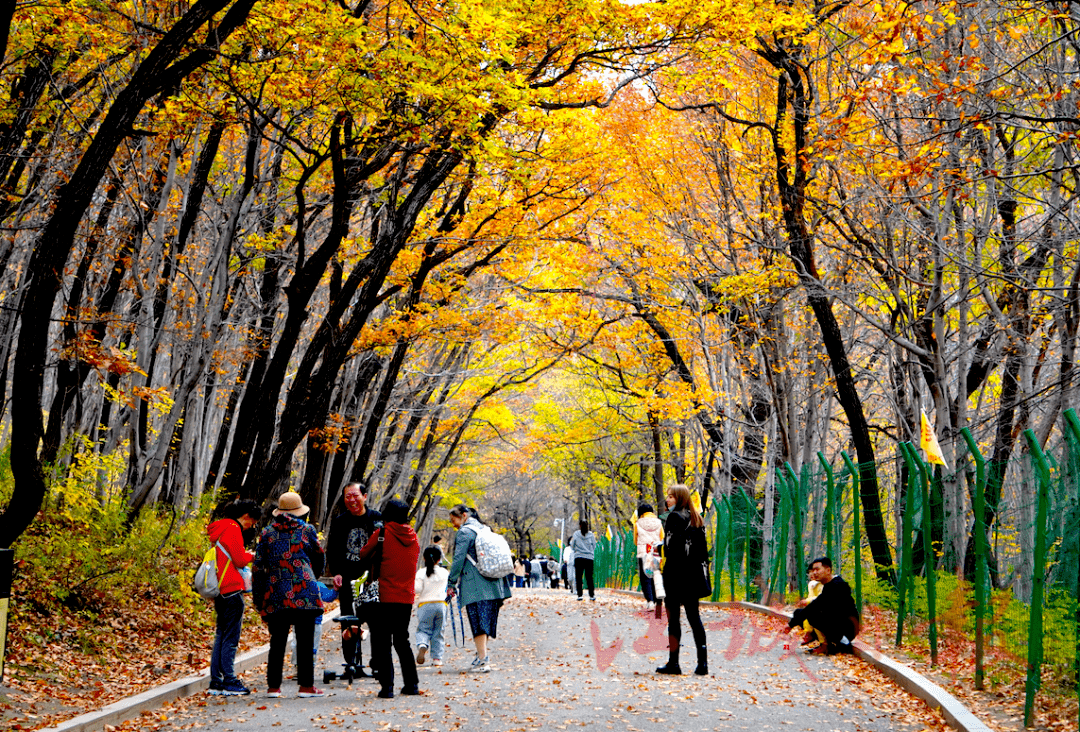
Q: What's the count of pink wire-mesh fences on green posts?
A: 0